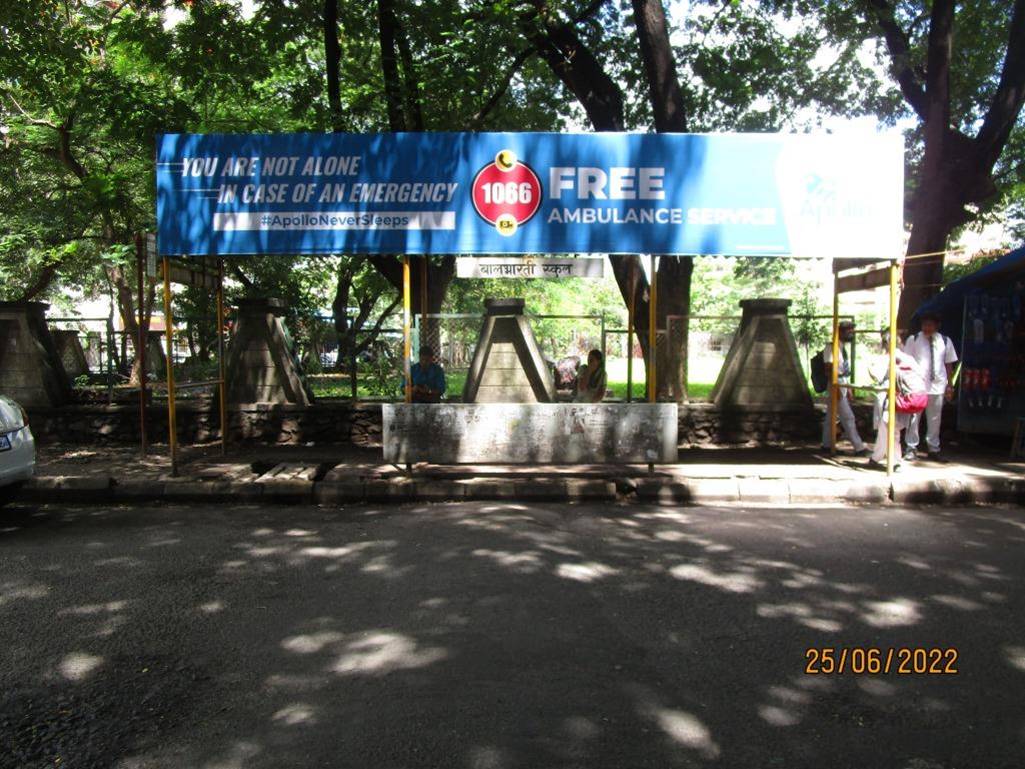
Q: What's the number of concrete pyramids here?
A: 4